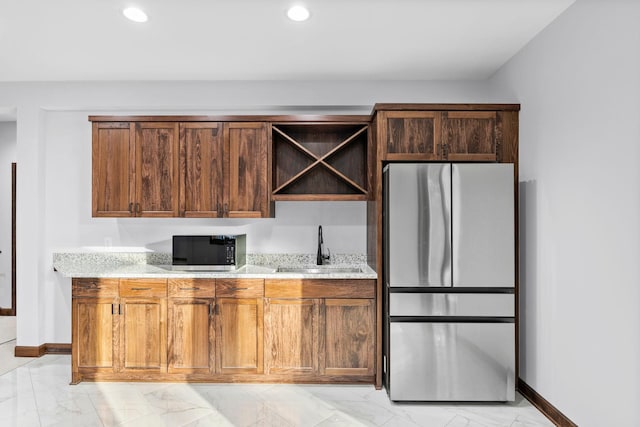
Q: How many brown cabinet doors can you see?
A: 12